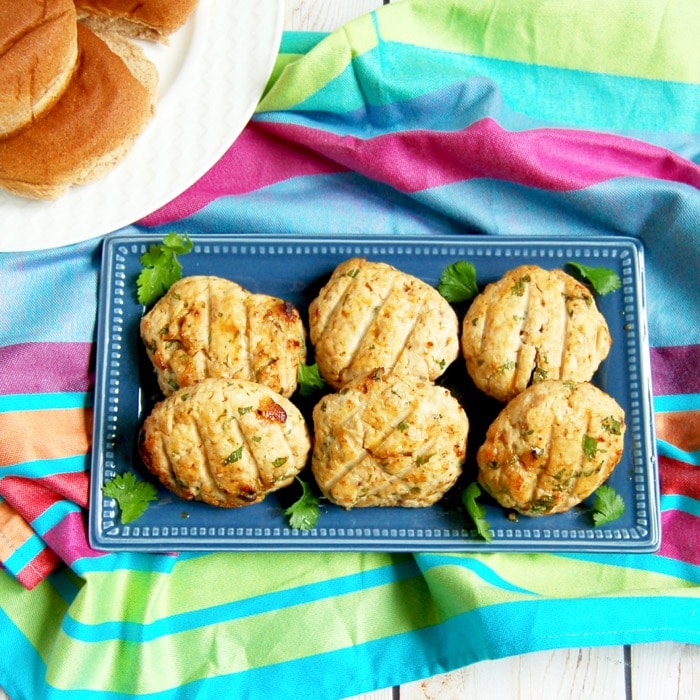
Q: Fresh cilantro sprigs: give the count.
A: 8